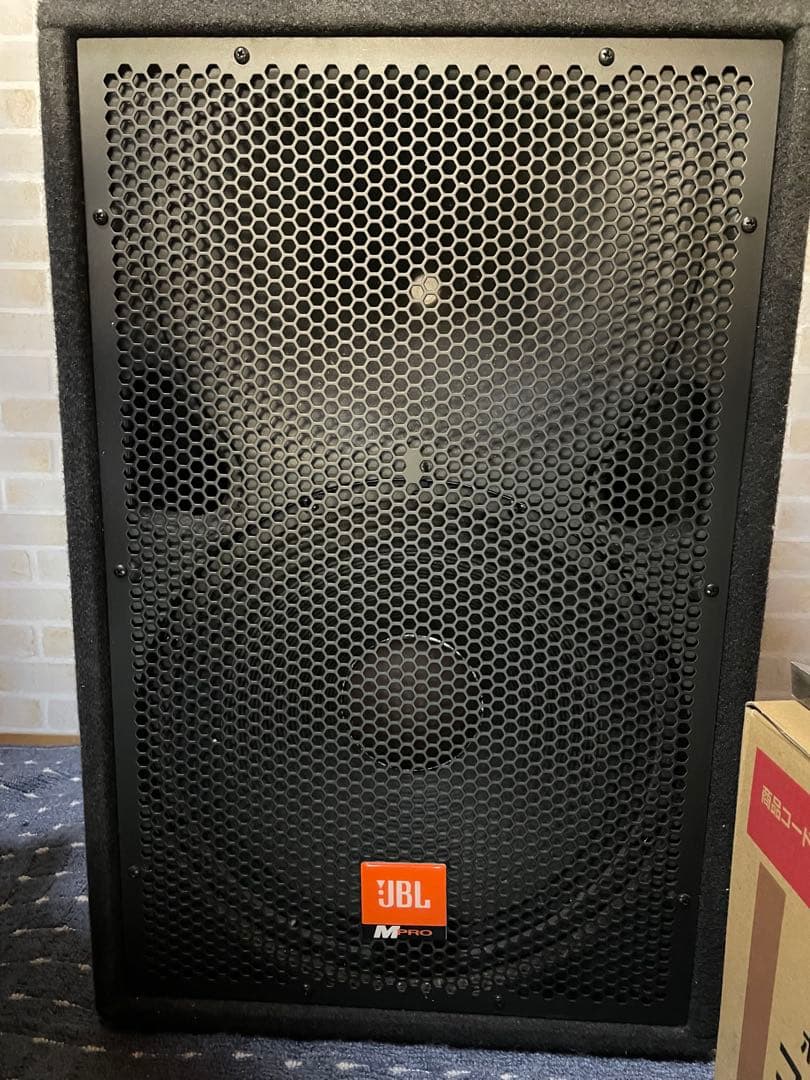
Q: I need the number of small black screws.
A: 10